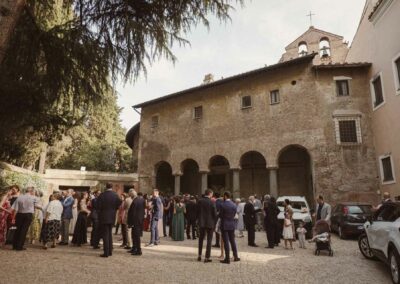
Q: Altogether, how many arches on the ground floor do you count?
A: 5